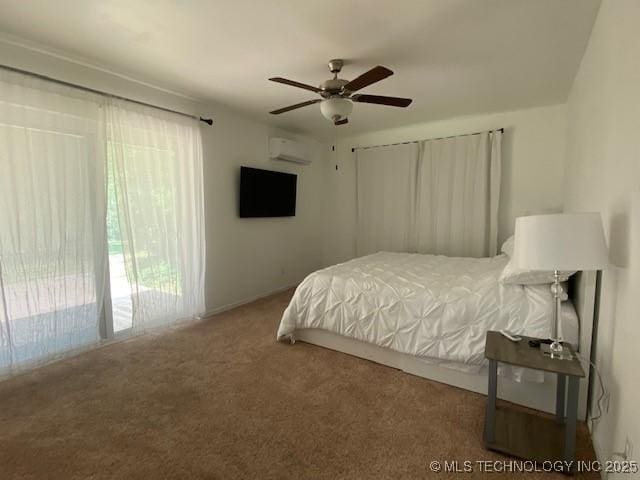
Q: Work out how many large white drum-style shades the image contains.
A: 1